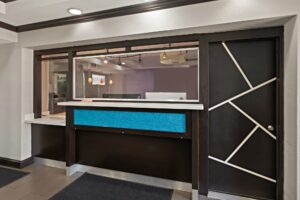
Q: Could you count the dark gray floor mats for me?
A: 2